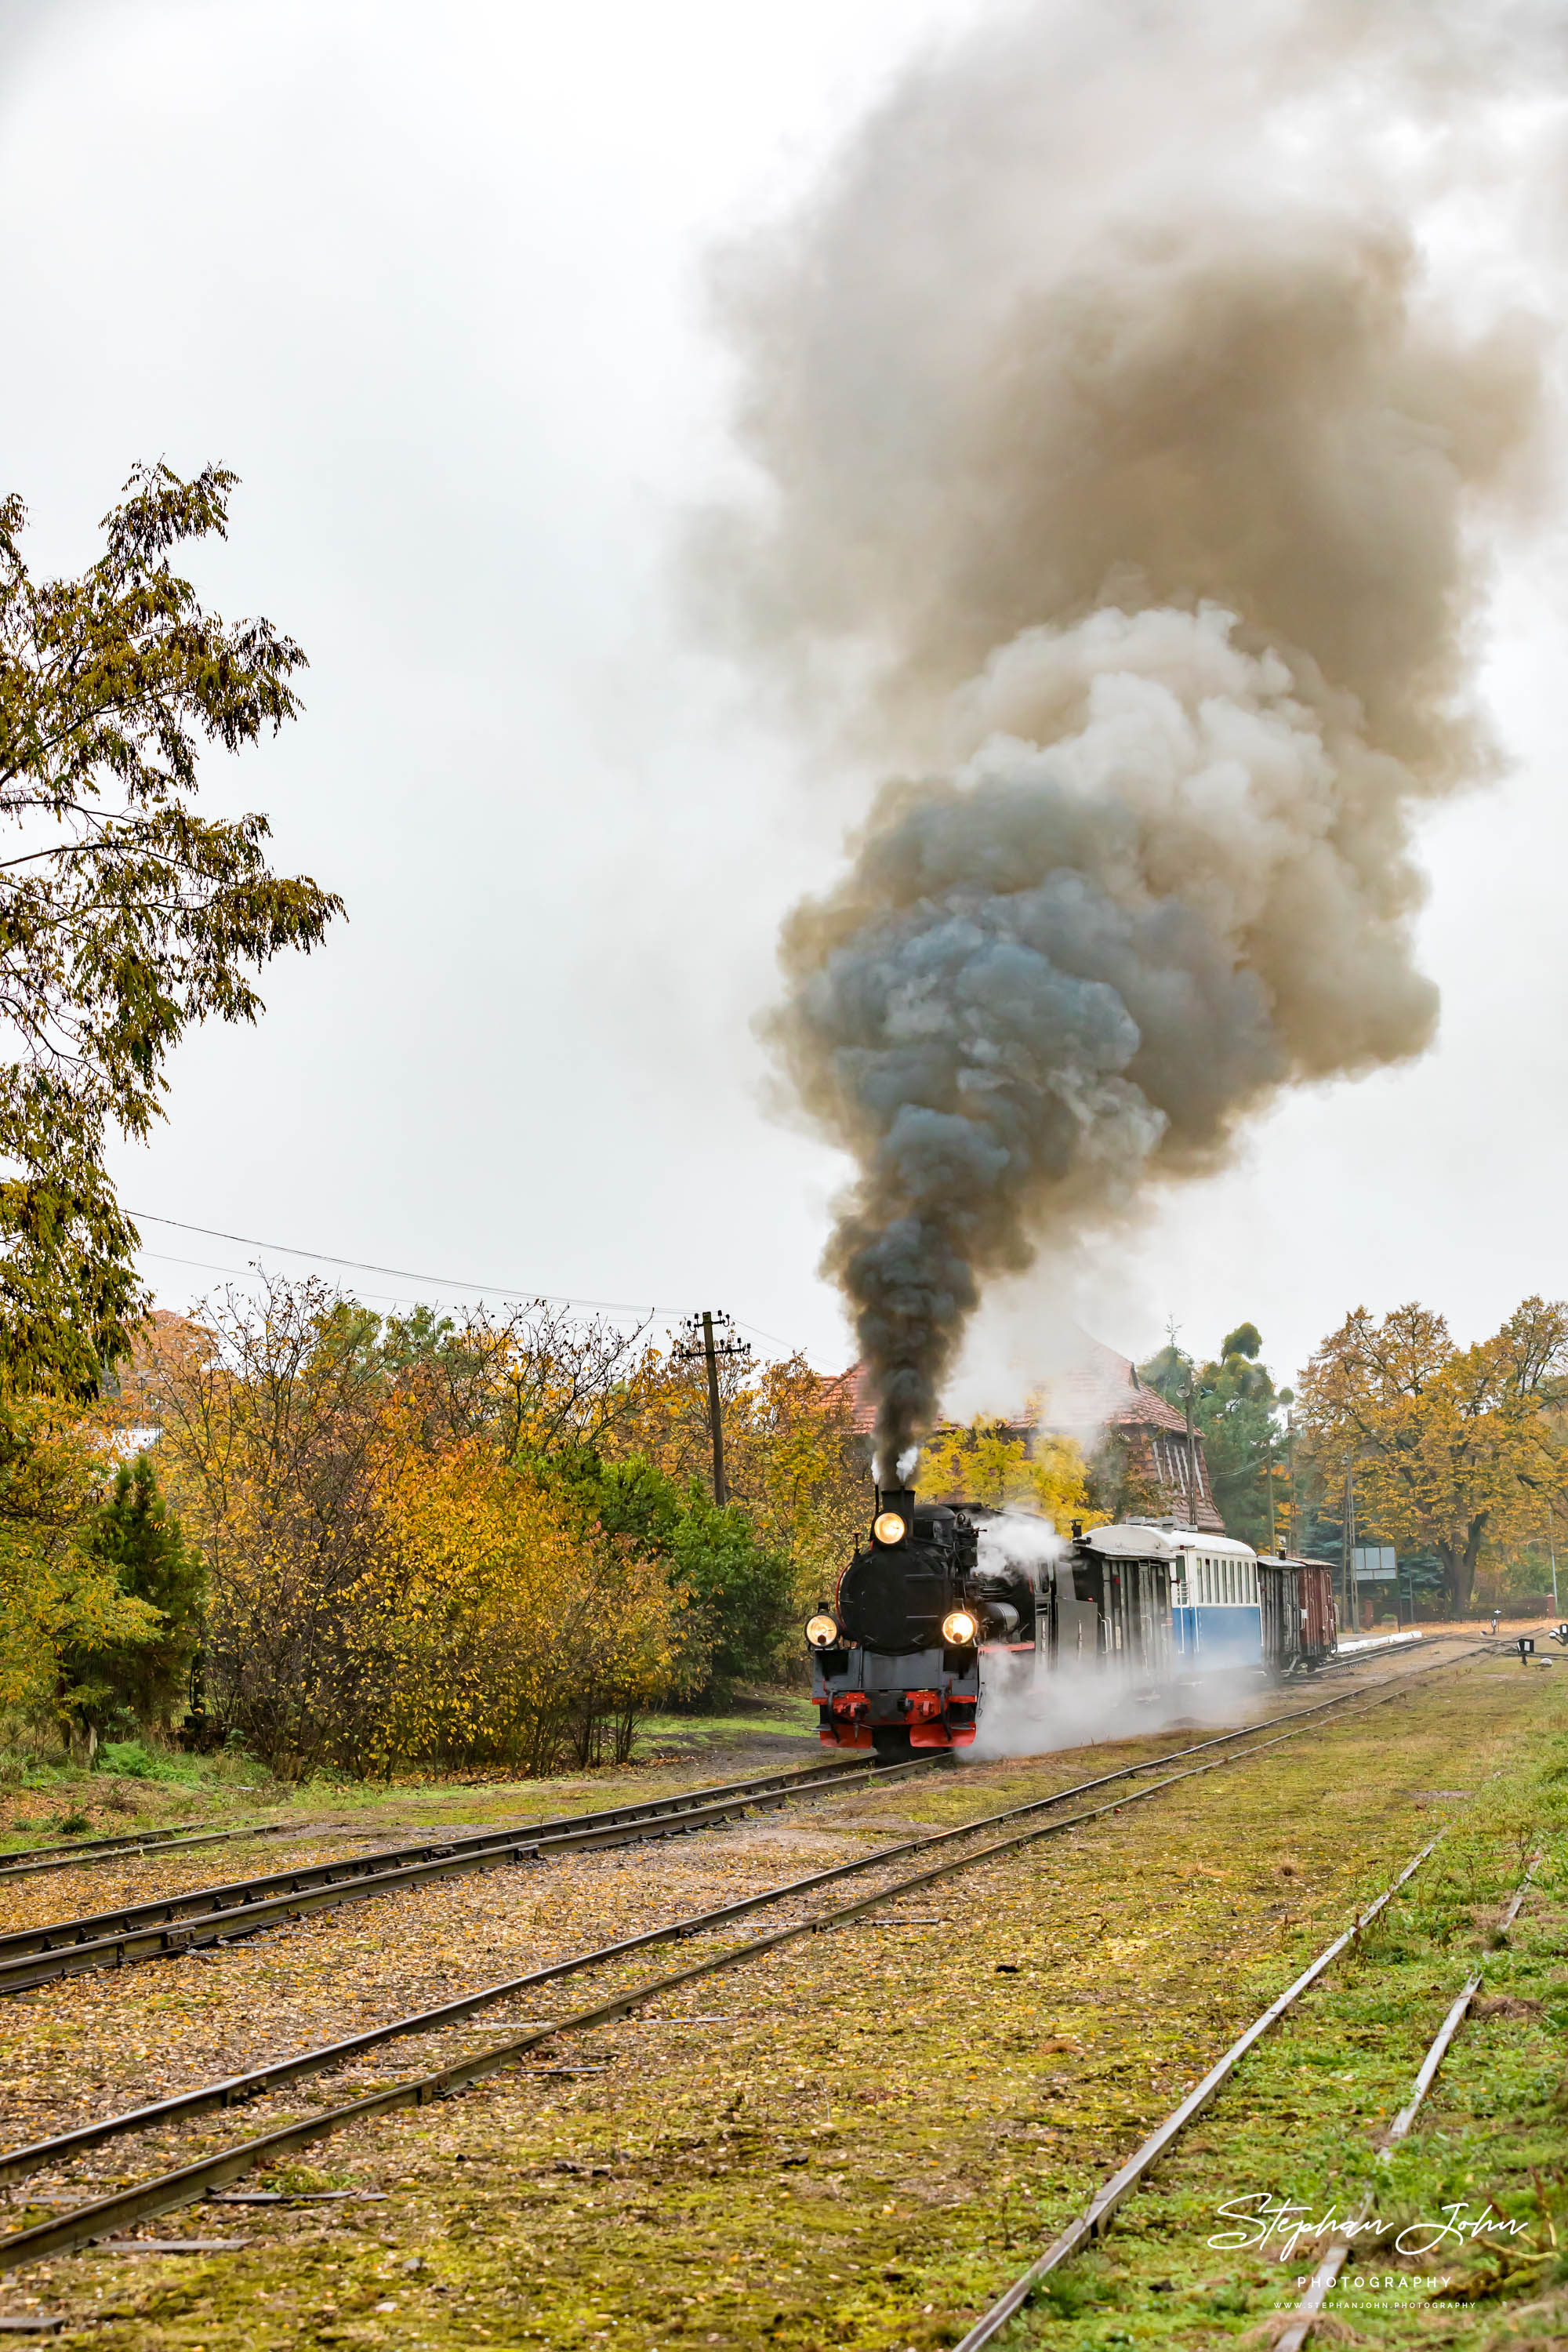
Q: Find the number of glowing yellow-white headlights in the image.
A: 3